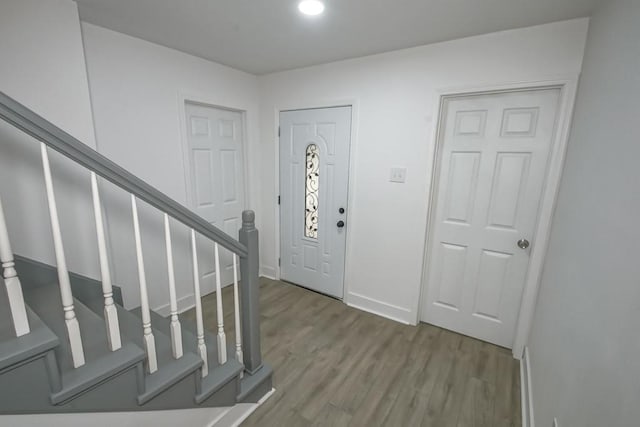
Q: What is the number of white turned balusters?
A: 8